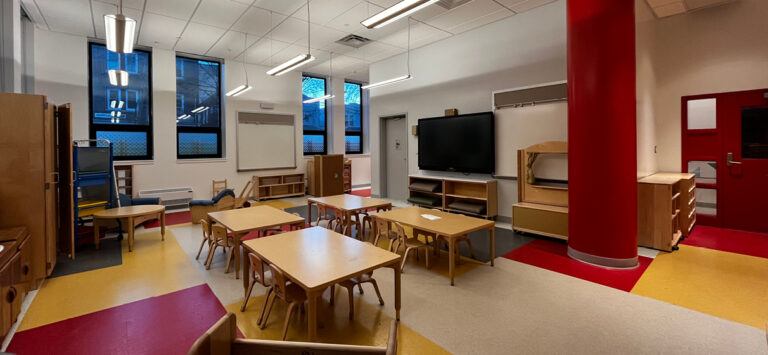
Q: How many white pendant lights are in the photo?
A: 7